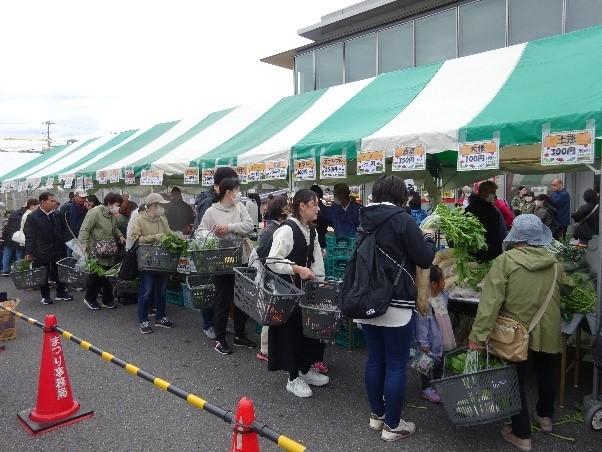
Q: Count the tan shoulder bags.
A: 1